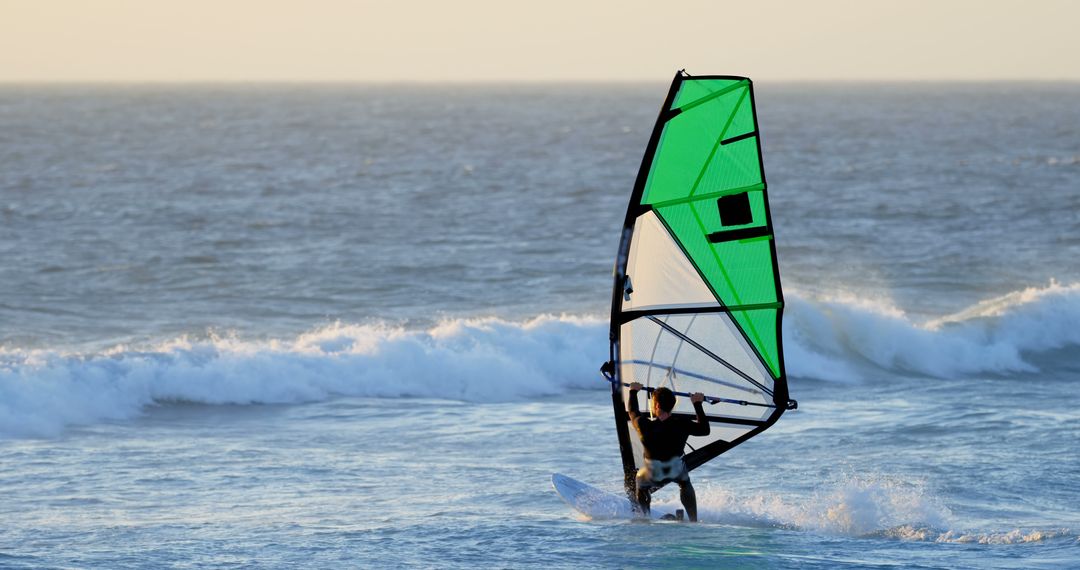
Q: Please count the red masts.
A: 0